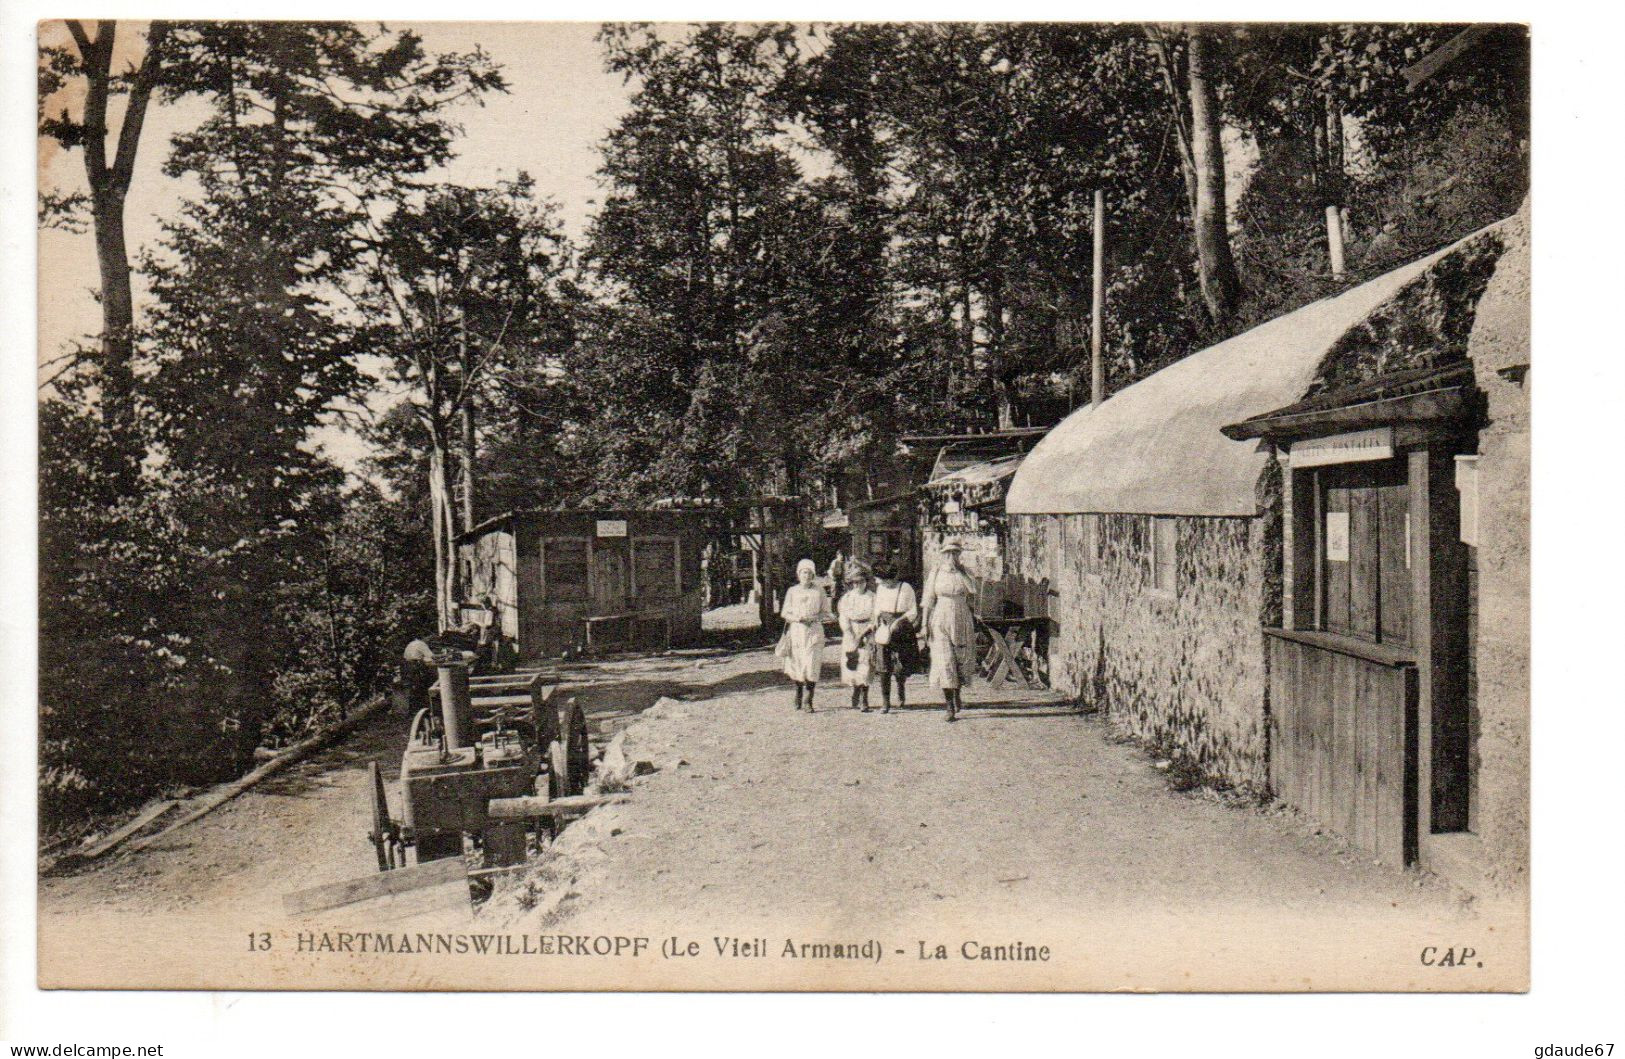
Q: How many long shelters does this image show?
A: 1